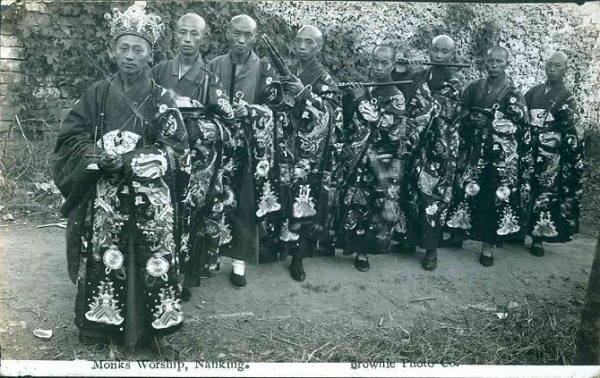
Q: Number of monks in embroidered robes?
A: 8